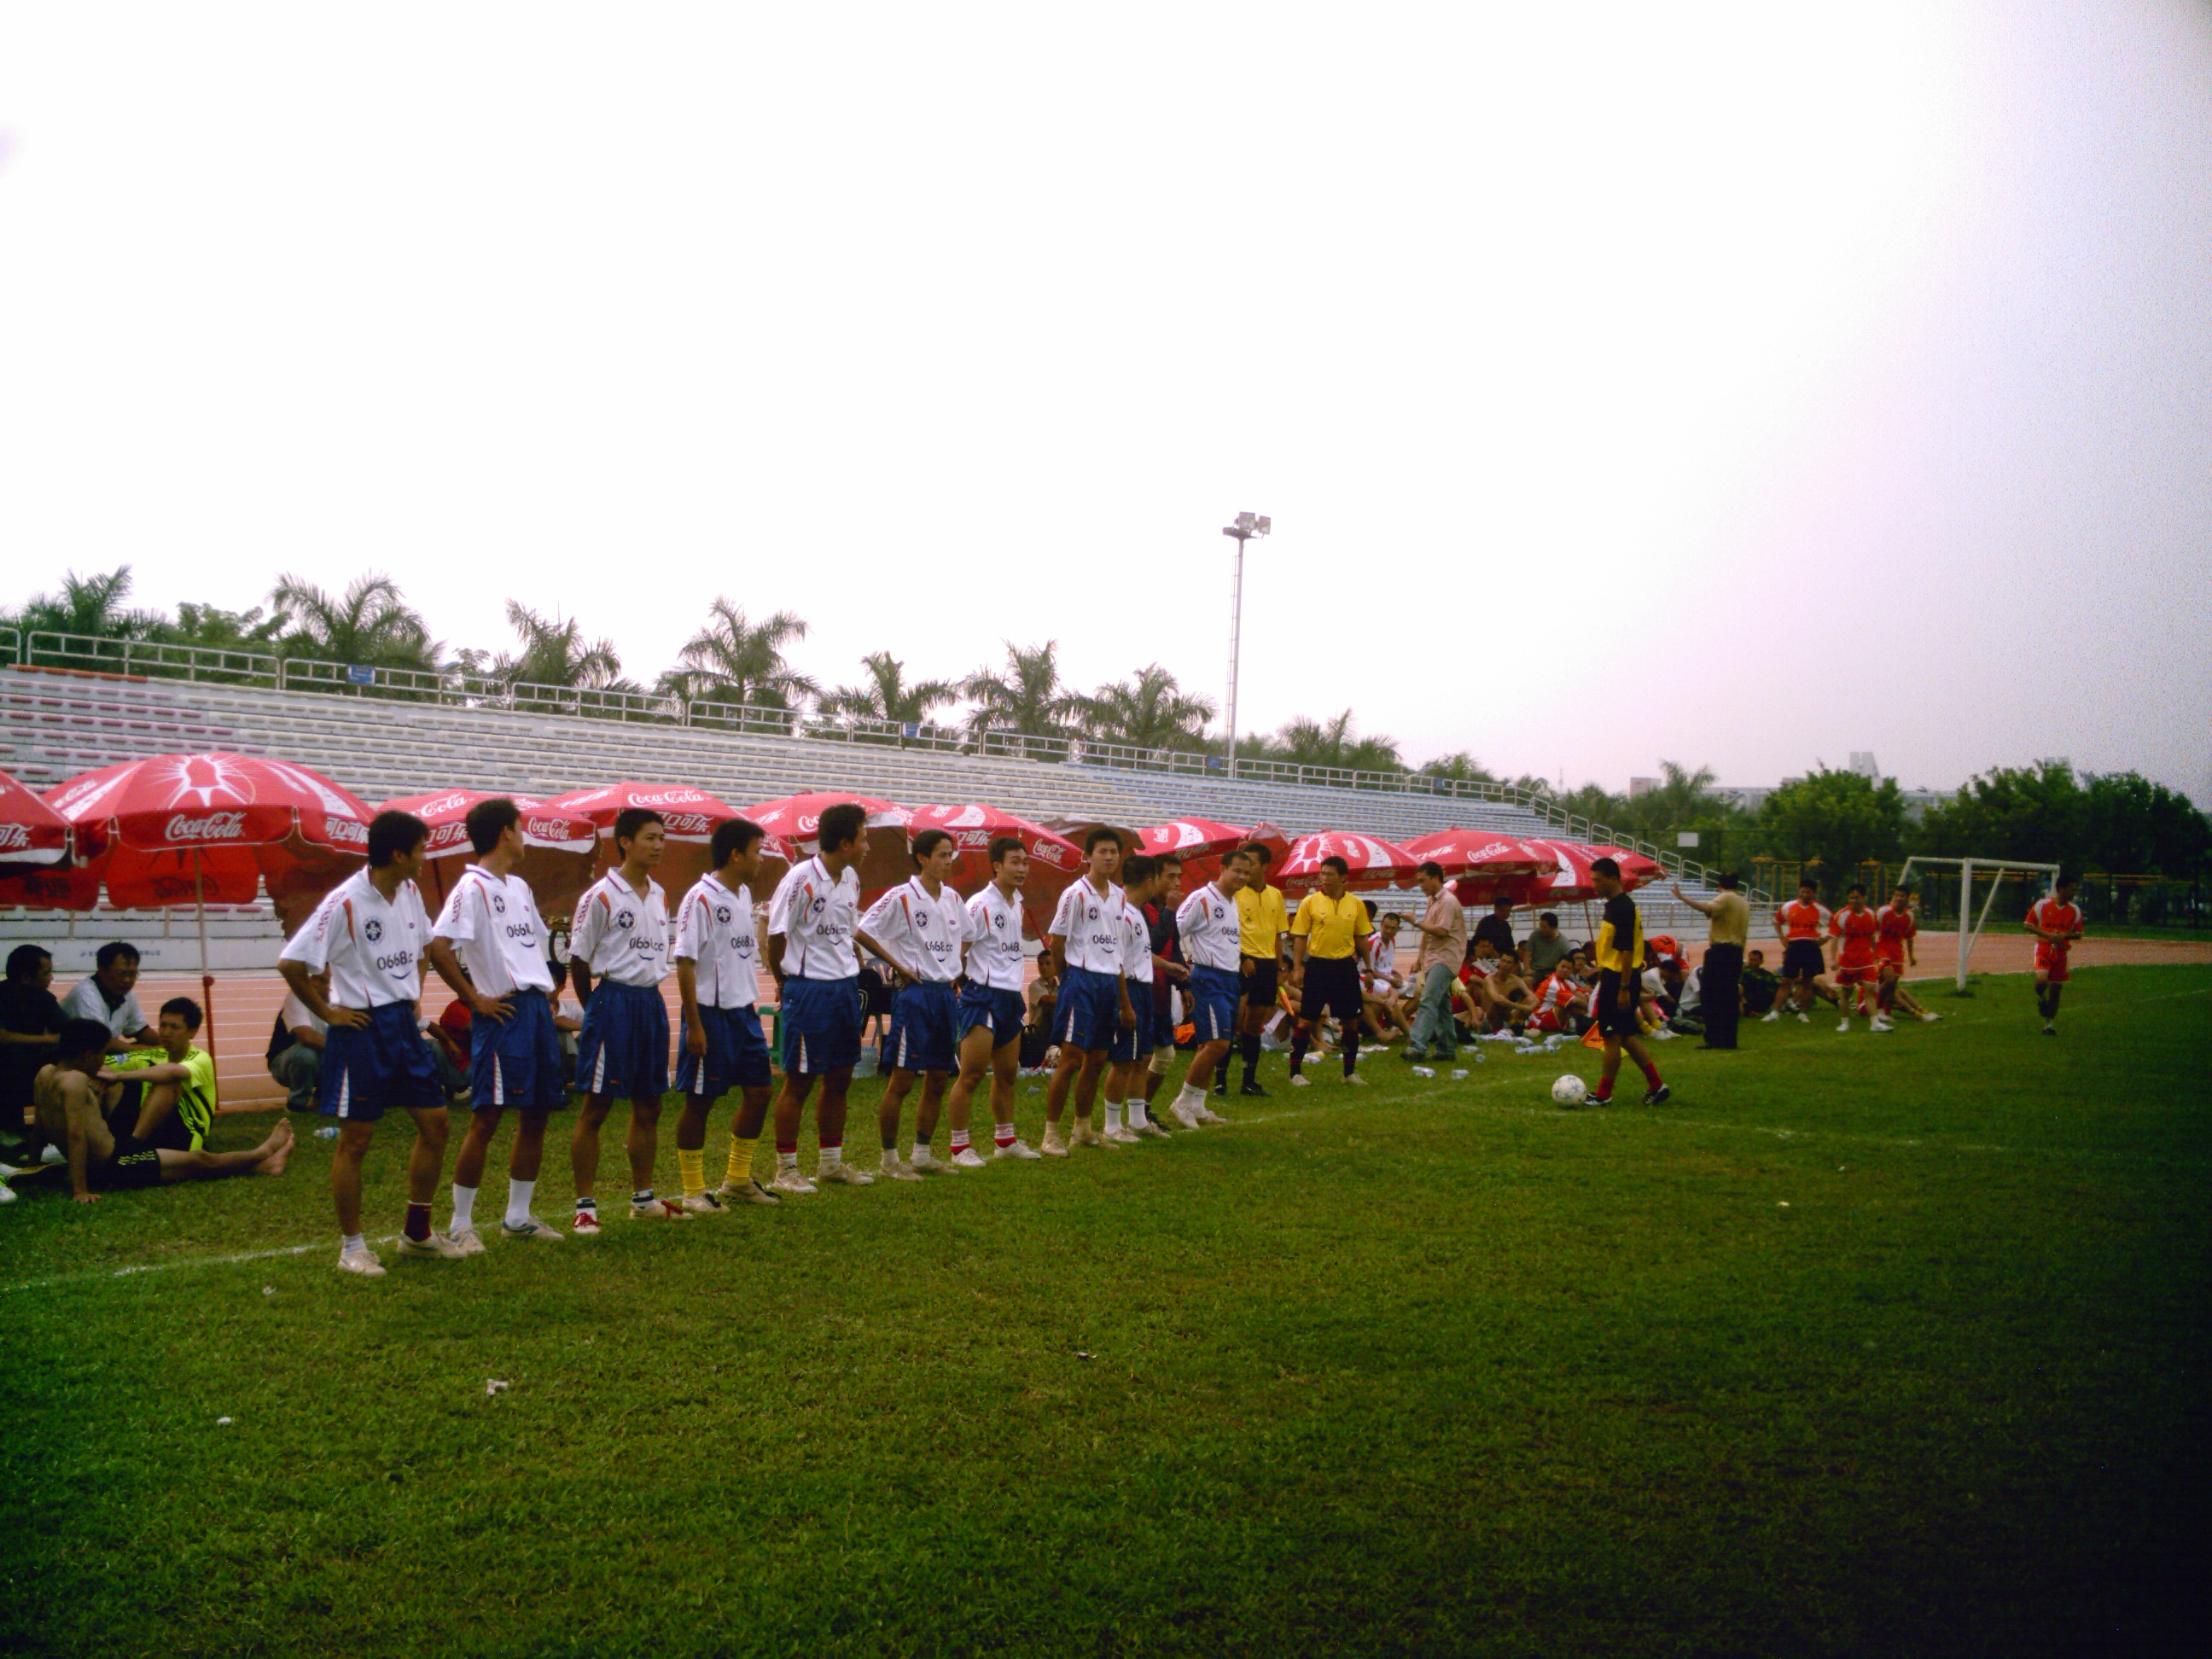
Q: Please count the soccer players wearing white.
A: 10